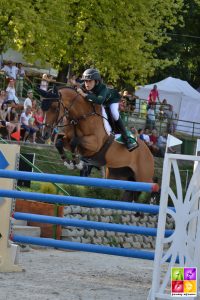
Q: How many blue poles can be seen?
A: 4